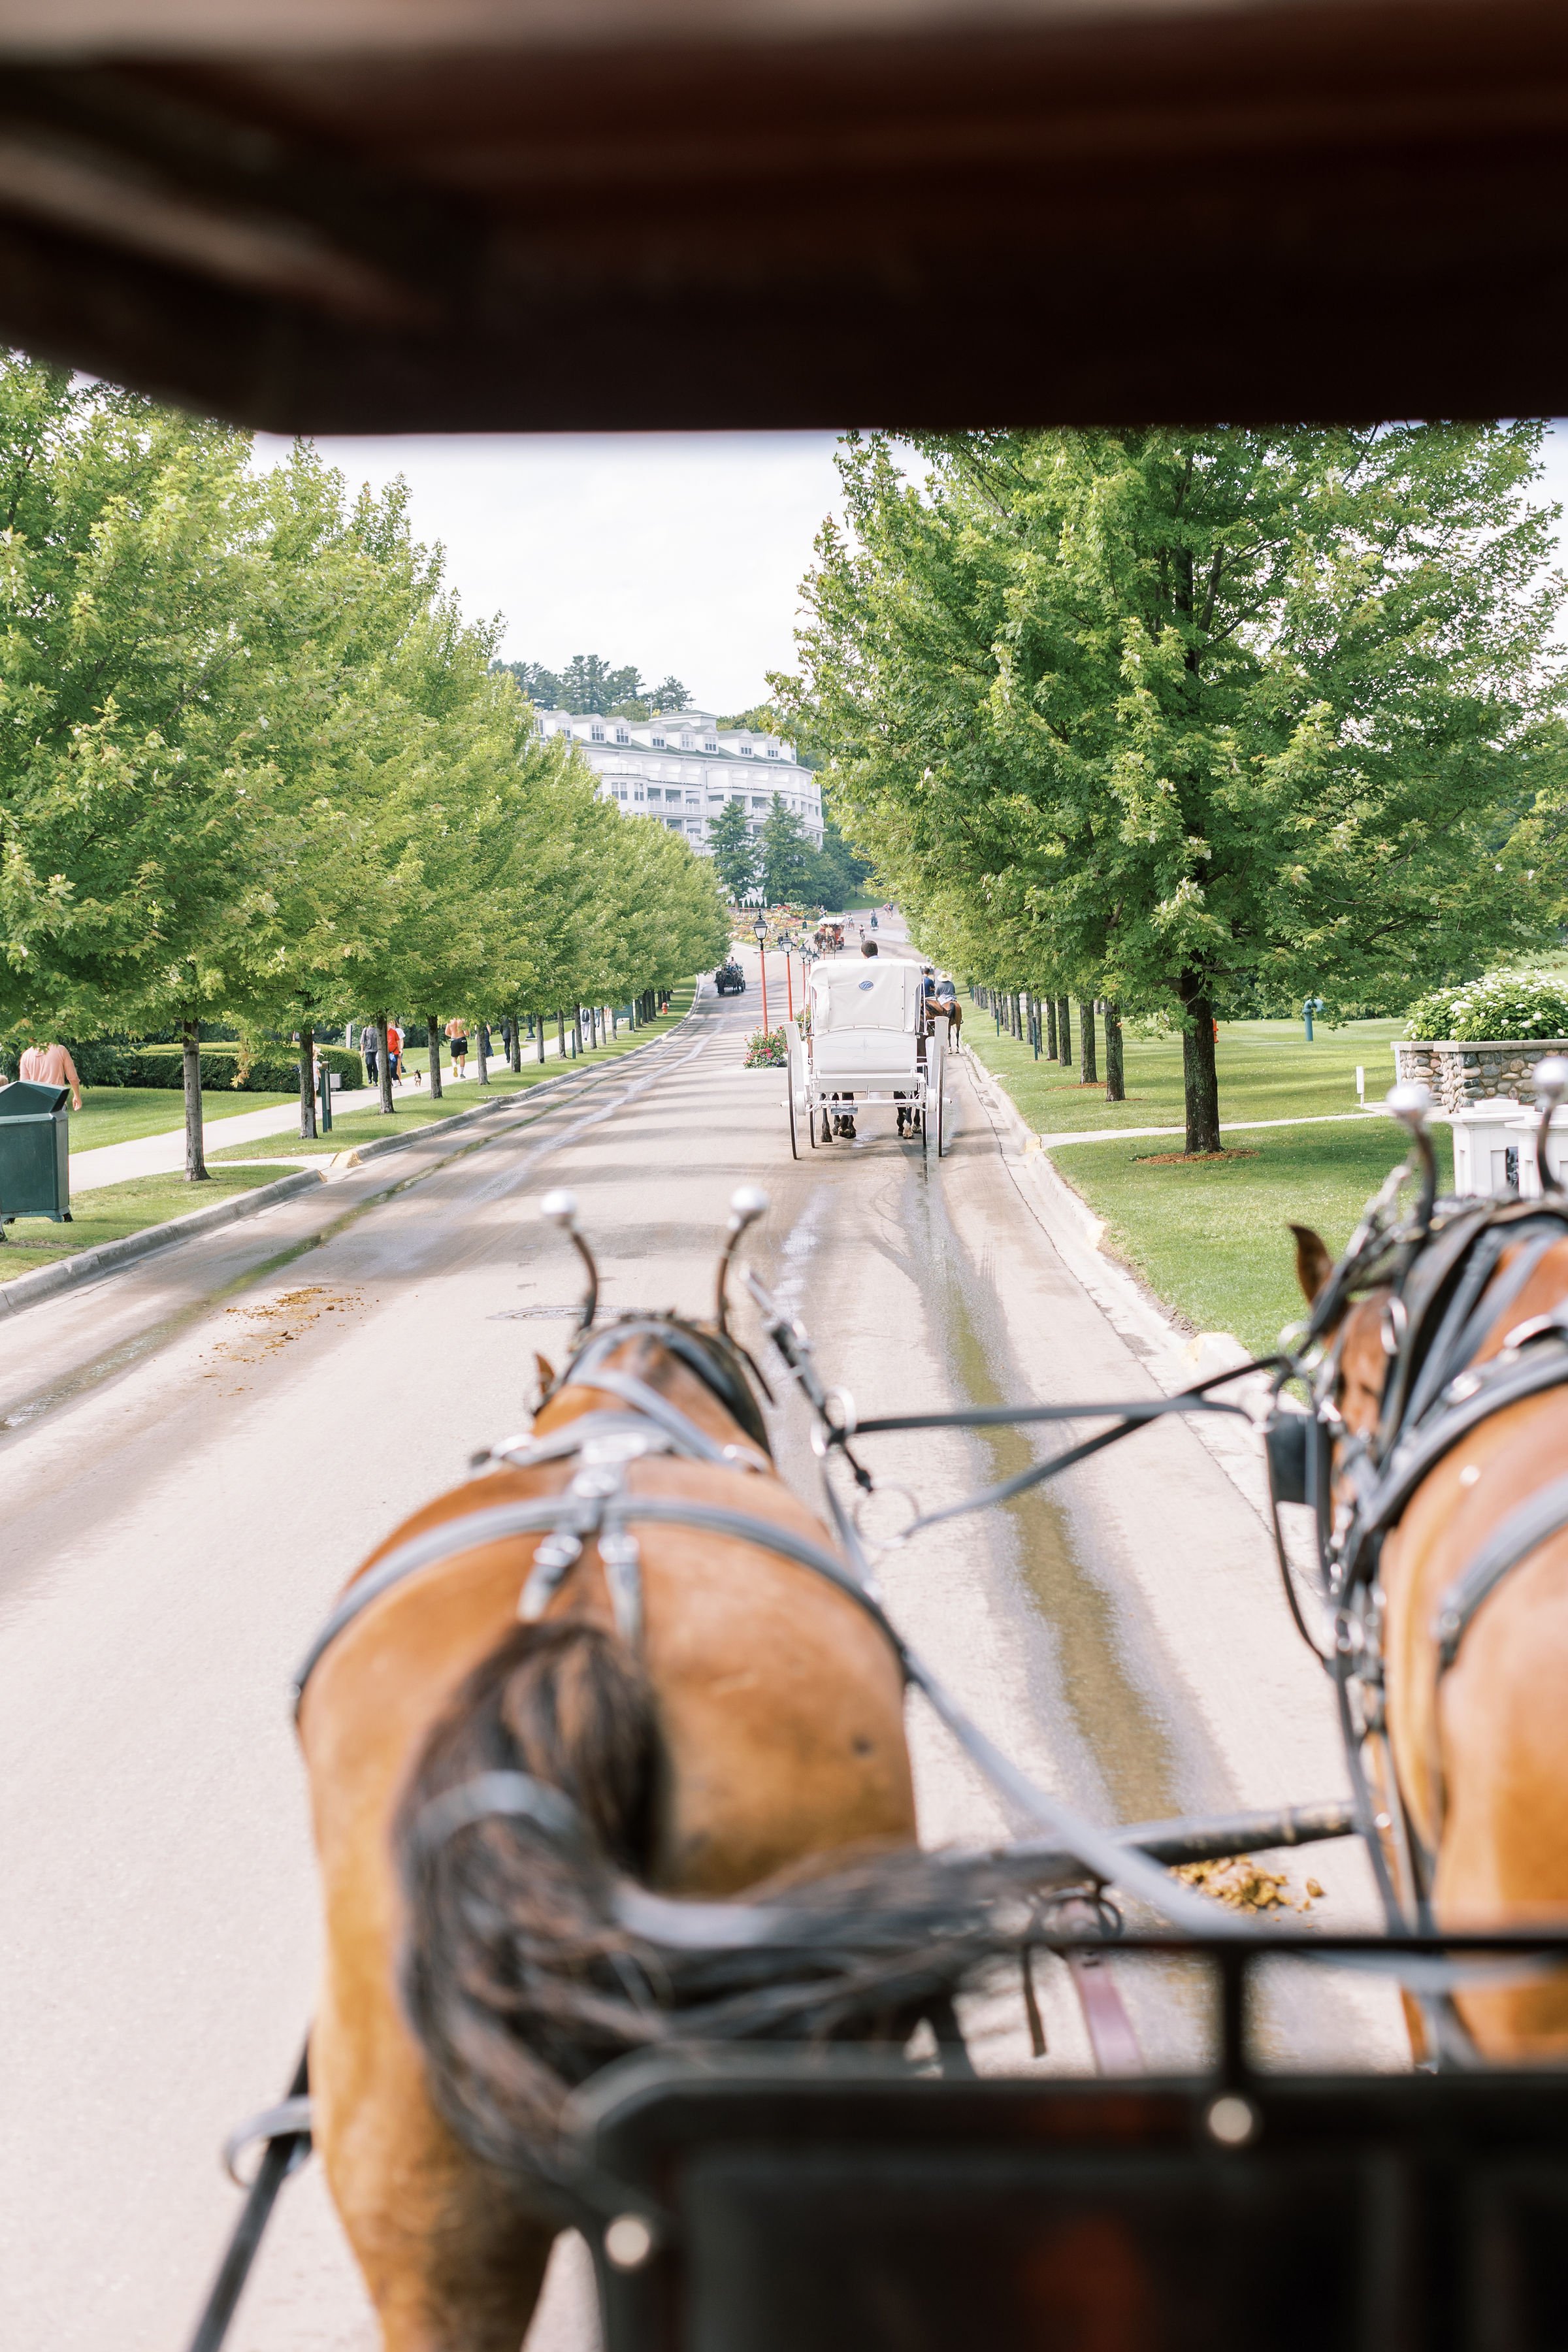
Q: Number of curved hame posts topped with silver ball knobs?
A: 4